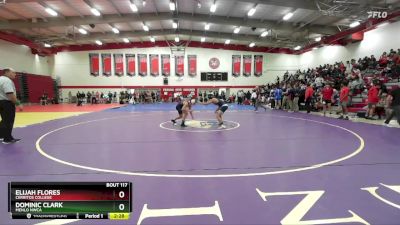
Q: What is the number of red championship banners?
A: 12